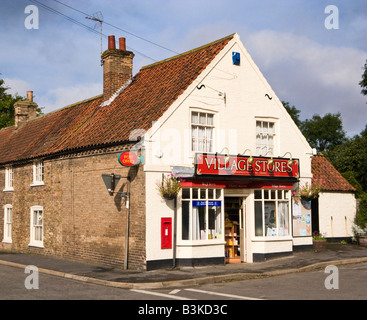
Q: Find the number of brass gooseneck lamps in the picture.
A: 4